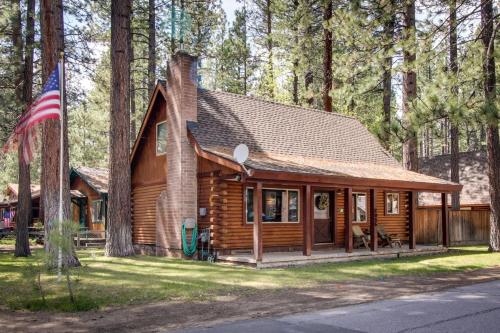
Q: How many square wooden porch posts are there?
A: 6